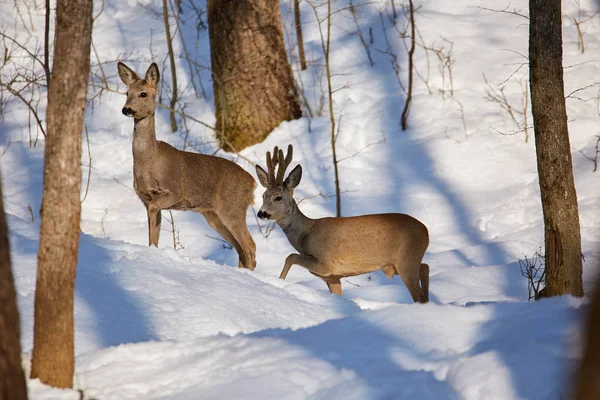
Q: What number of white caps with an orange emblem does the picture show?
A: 0